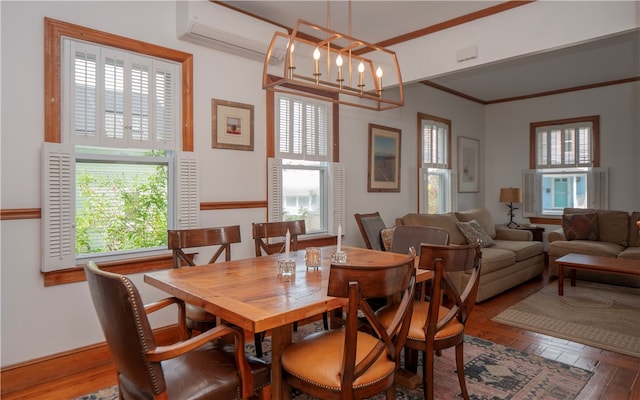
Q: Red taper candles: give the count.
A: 0